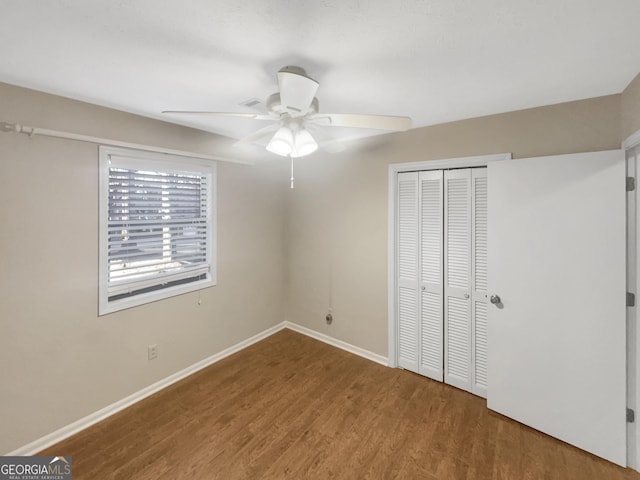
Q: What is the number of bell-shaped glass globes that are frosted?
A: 2